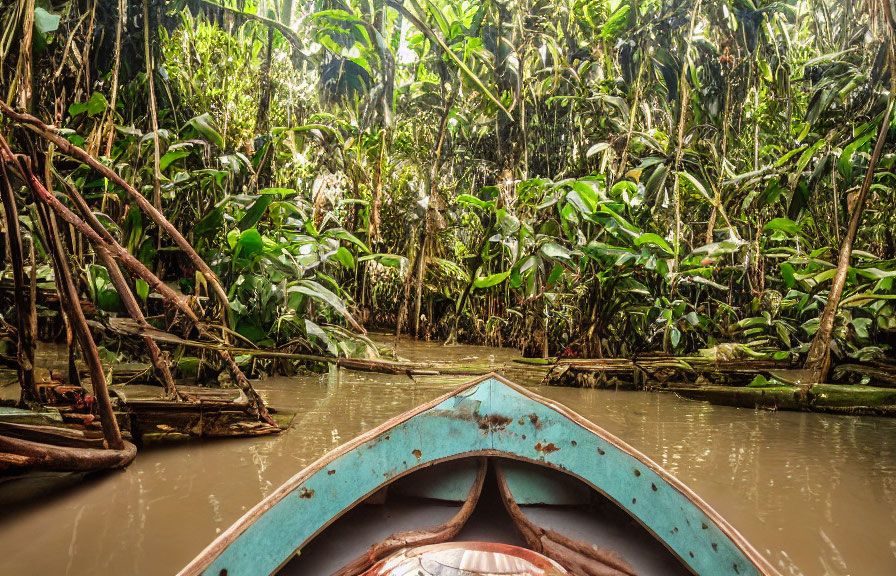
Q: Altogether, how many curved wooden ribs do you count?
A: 2